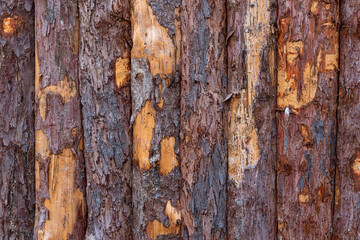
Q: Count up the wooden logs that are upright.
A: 8